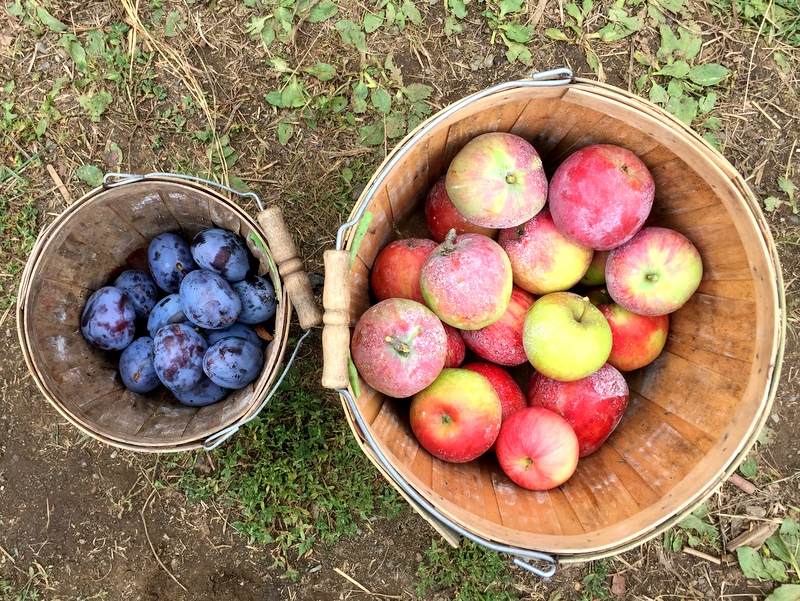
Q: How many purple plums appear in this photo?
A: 12